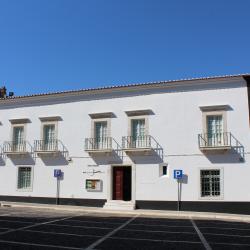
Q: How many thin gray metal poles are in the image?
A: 2